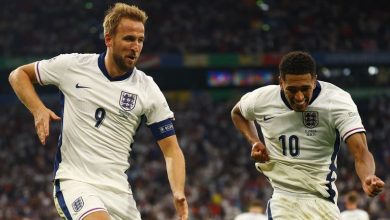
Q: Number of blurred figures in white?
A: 2